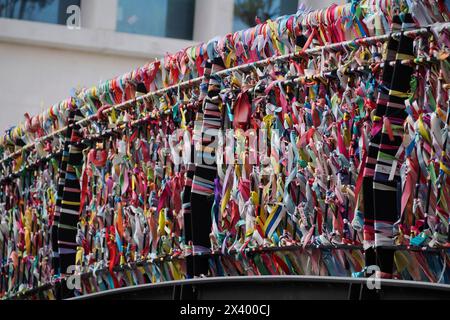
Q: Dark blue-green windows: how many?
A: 3